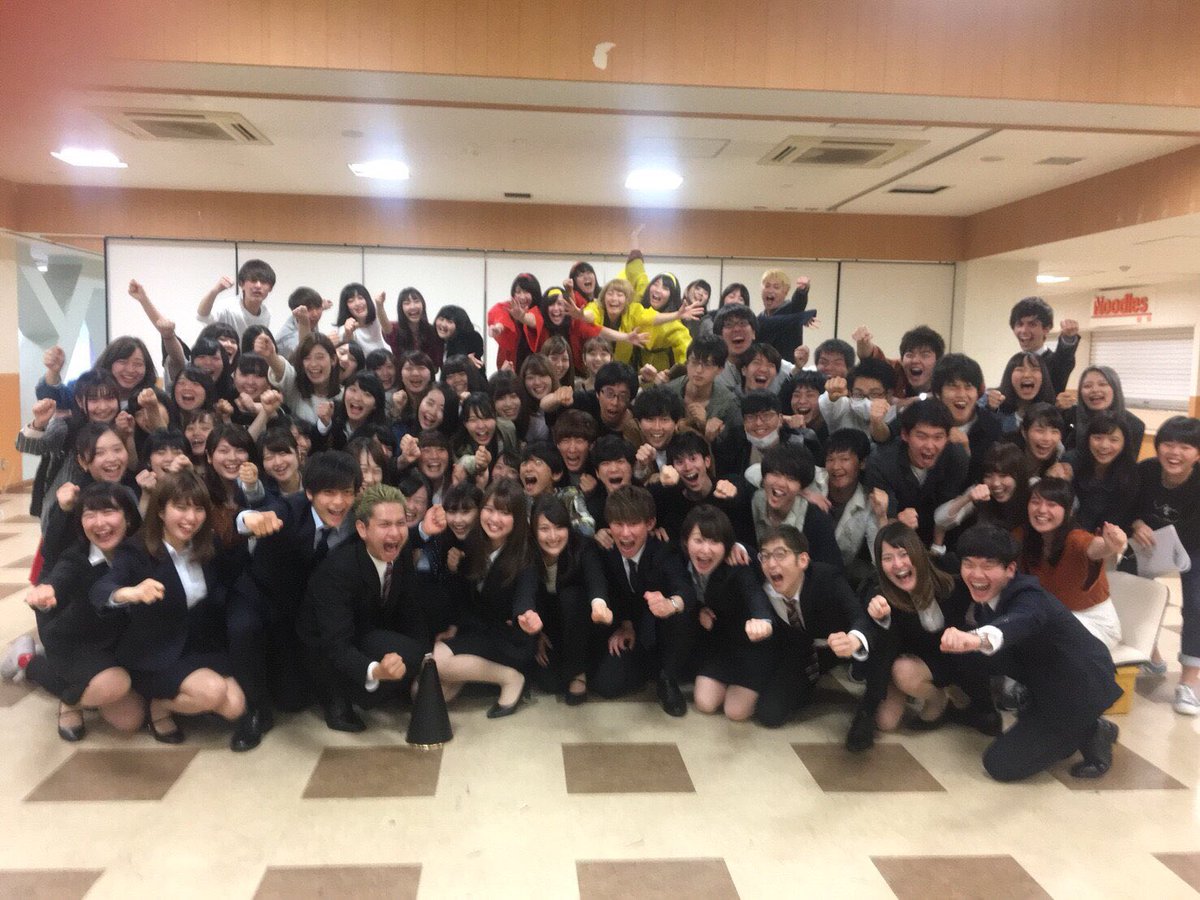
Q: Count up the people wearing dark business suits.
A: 11